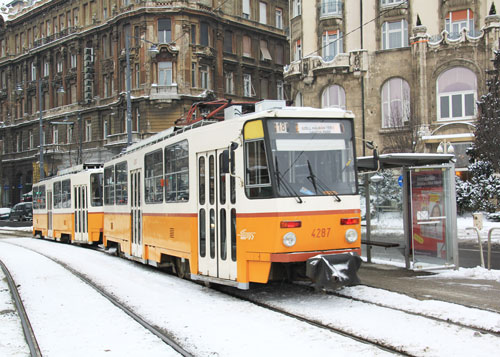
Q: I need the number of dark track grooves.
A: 4